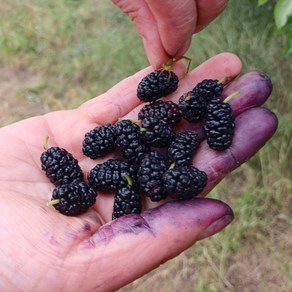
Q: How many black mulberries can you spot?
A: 15